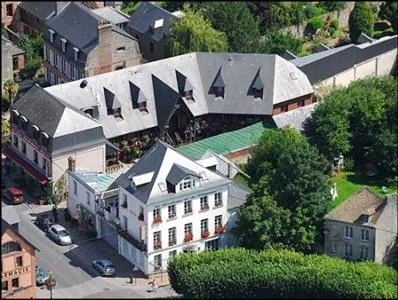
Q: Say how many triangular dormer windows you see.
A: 5